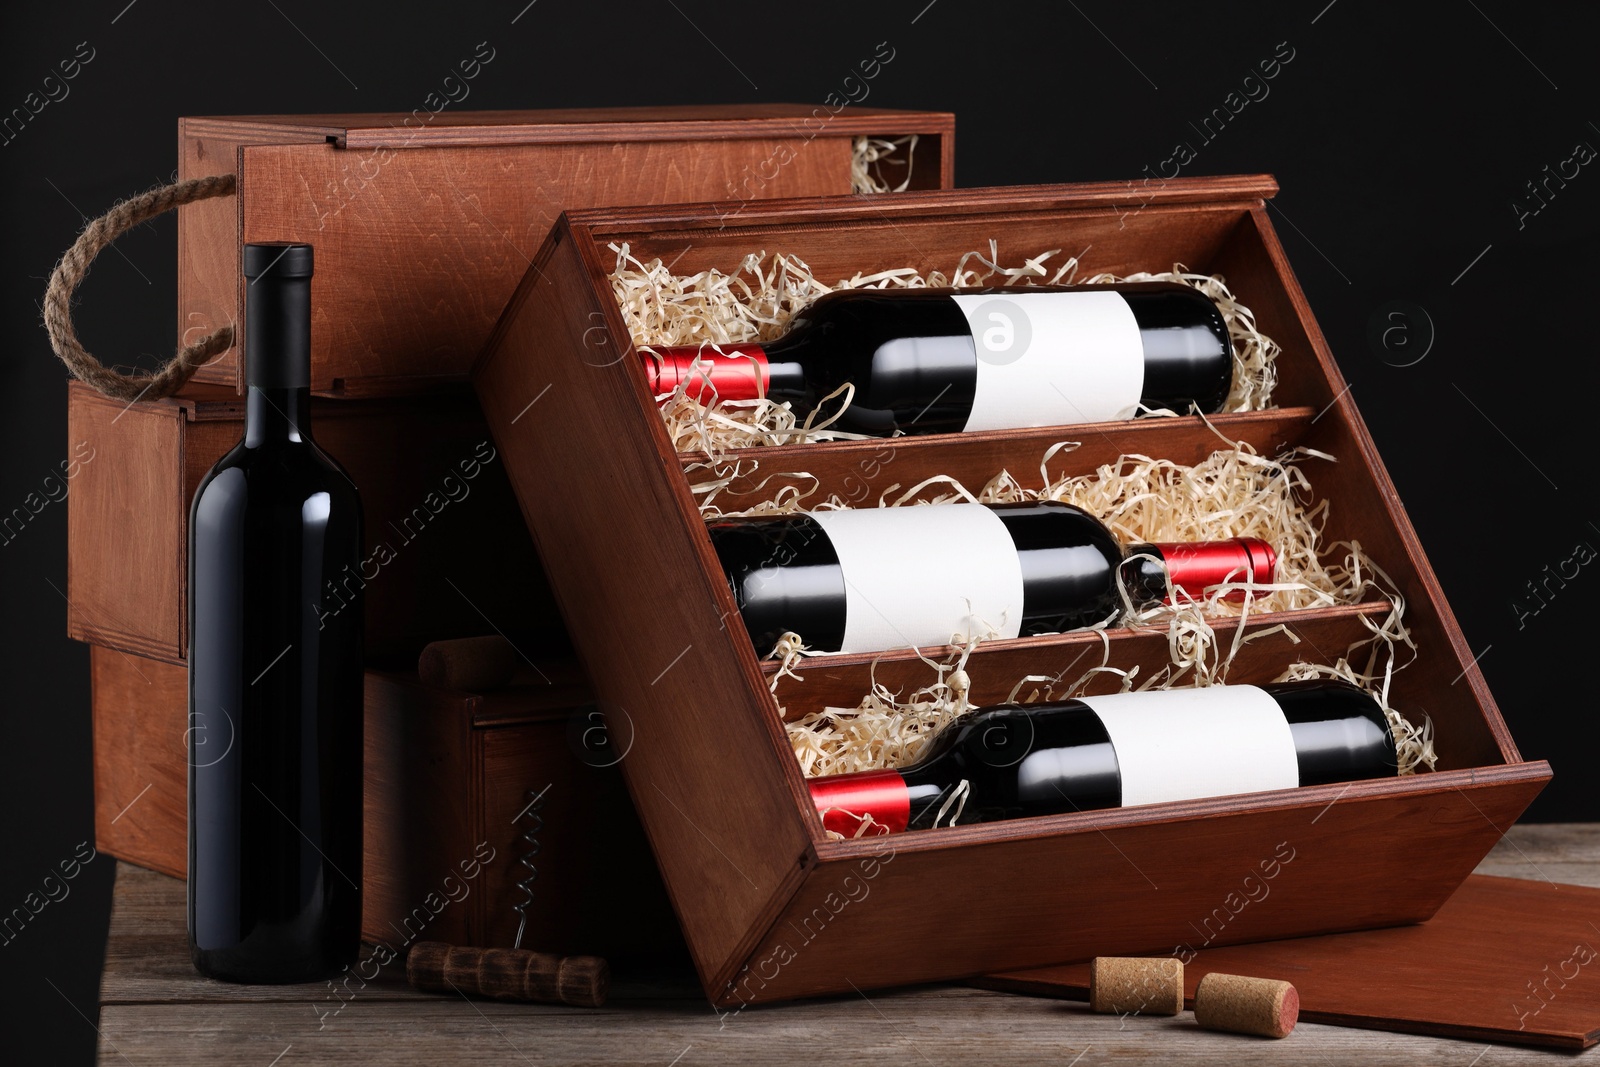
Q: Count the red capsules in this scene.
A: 3